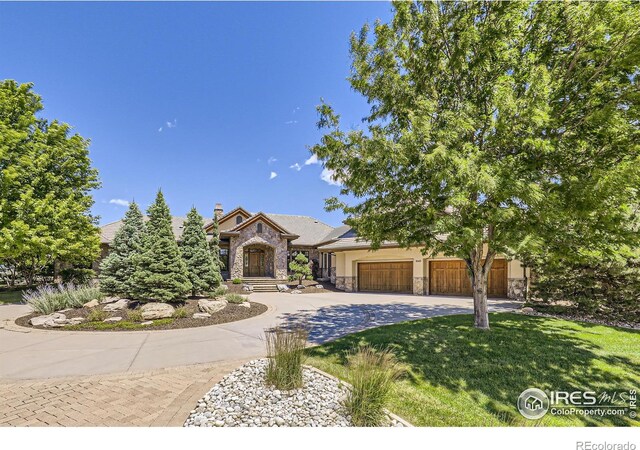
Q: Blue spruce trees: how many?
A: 3